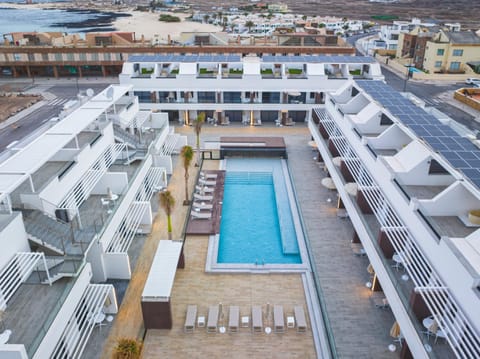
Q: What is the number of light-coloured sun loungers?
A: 12